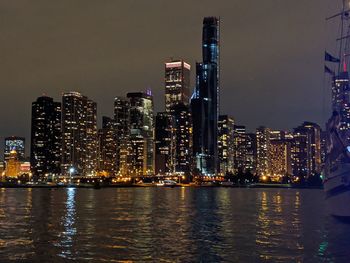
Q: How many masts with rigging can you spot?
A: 1